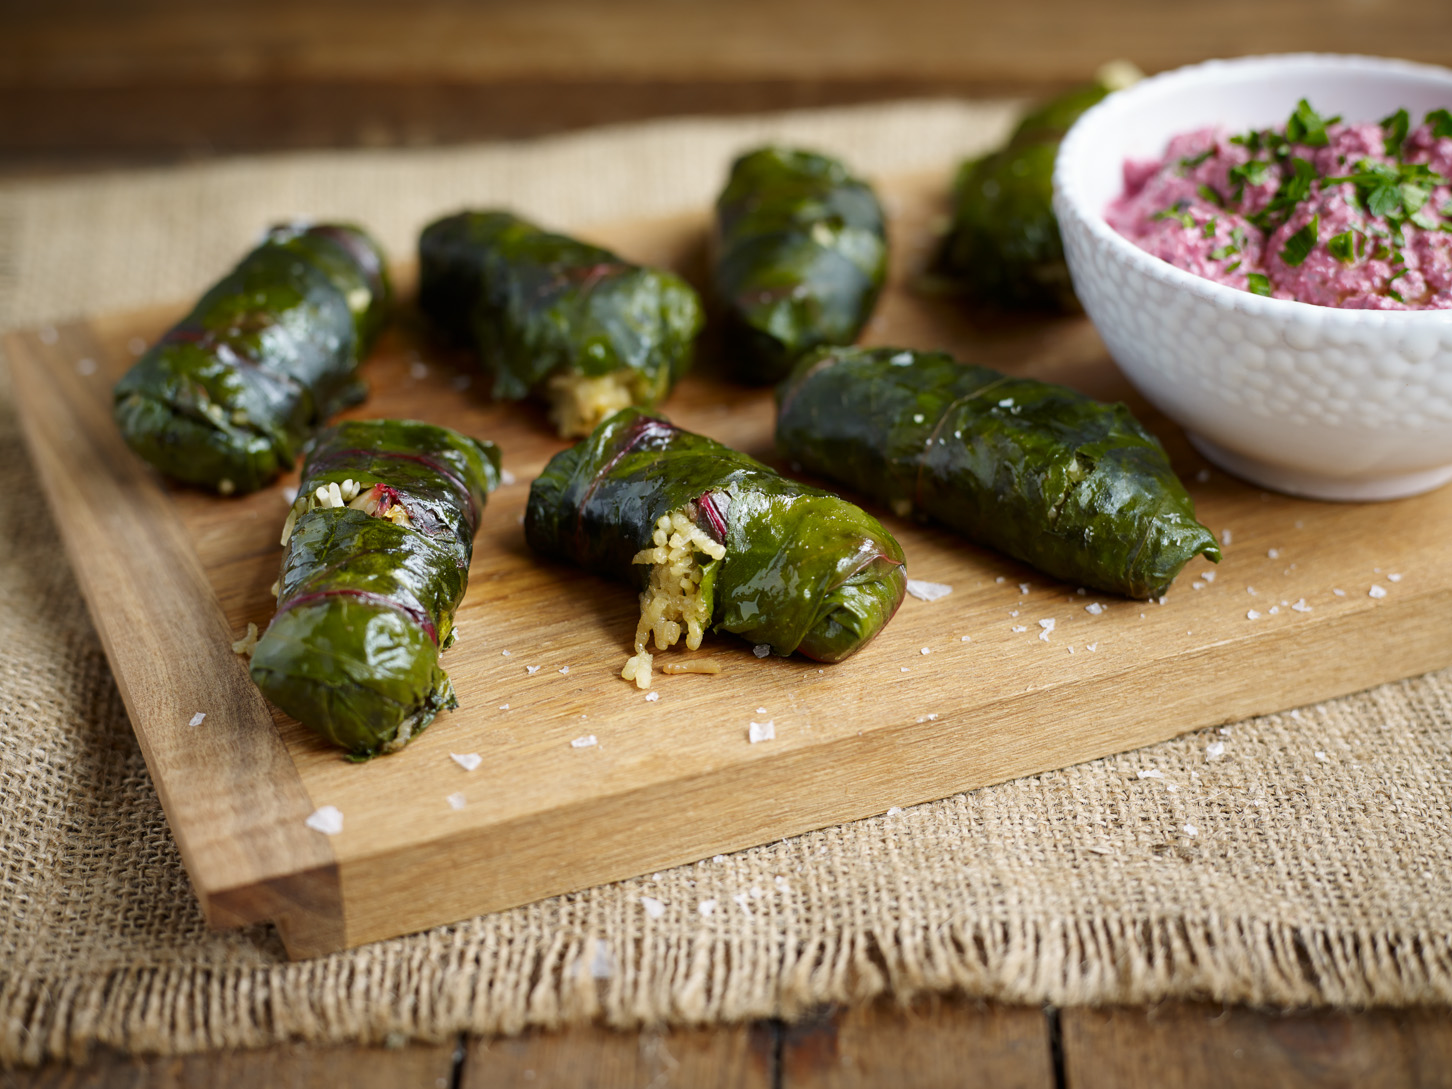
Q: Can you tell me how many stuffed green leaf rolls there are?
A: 7